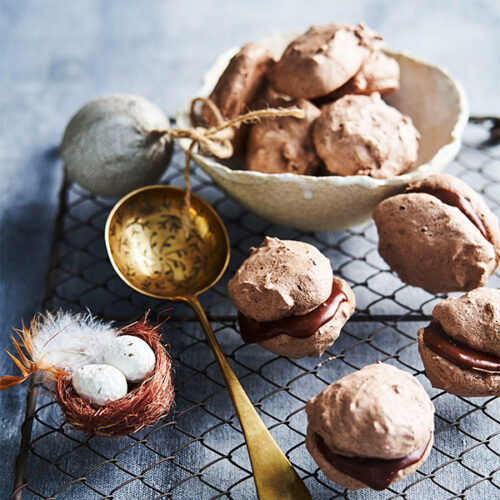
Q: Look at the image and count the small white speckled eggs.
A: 2